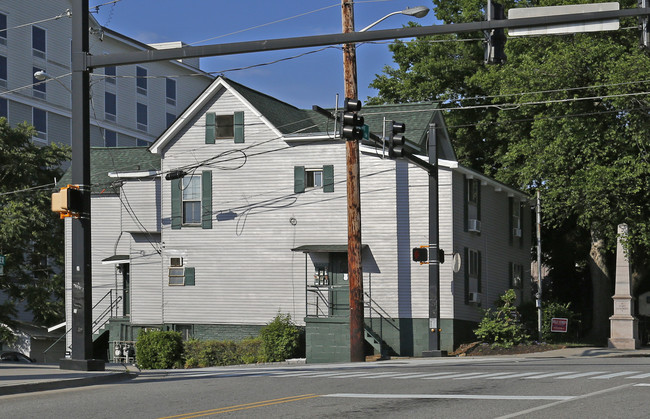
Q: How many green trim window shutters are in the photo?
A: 15